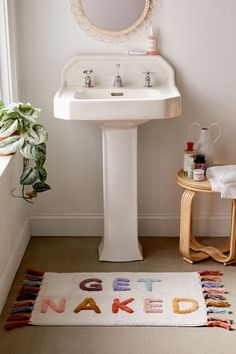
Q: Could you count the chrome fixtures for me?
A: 3